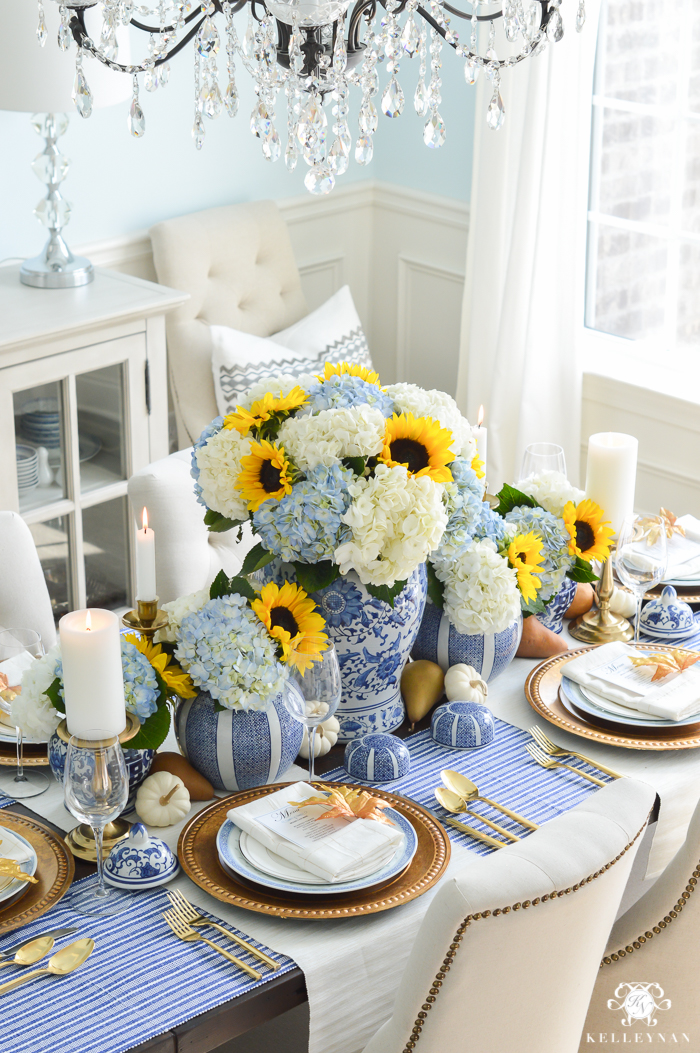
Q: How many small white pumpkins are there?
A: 4